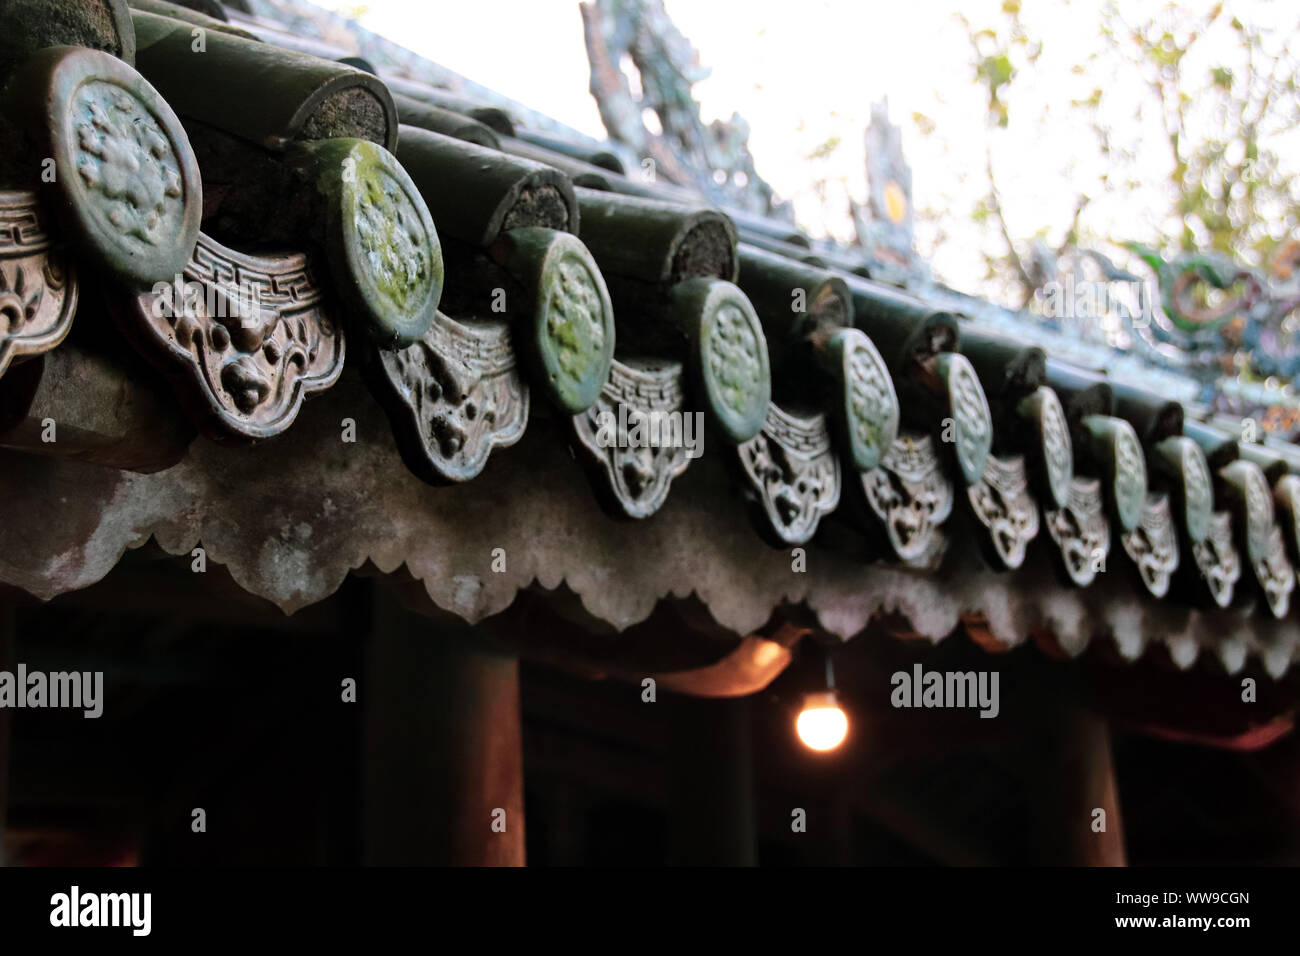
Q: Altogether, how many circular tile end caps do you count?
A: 11